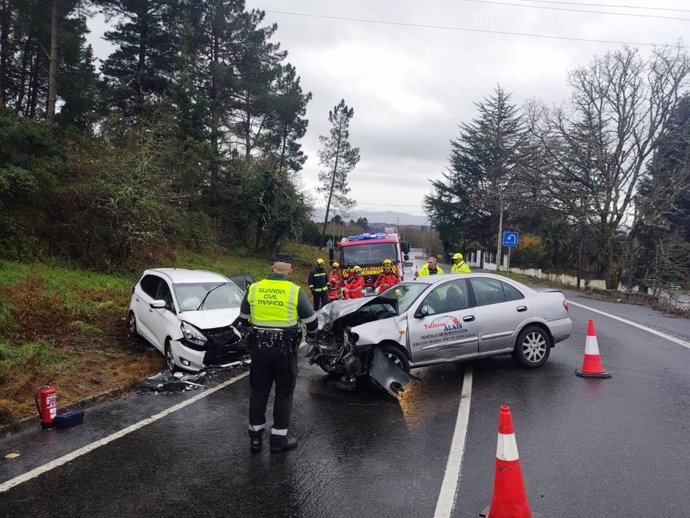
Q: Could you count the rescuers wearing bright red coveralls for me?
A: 3